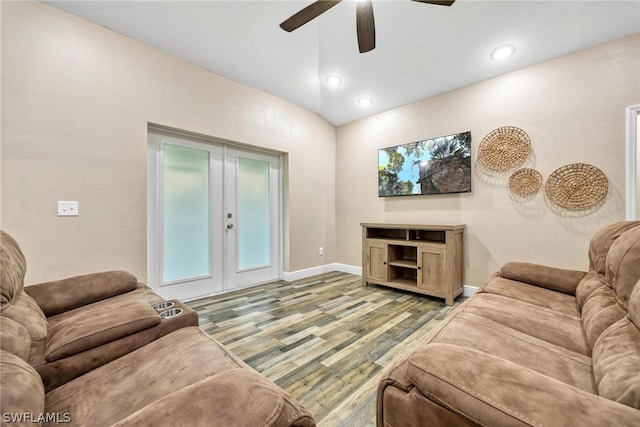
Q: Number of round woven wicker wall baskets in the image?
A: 3